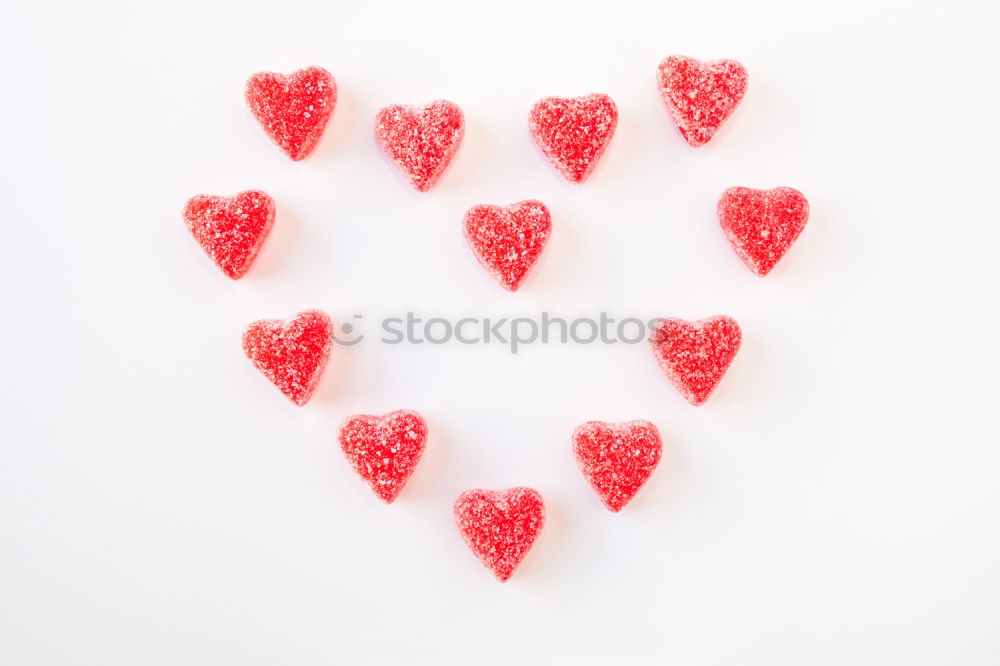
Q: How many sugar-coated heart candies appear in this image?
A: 12